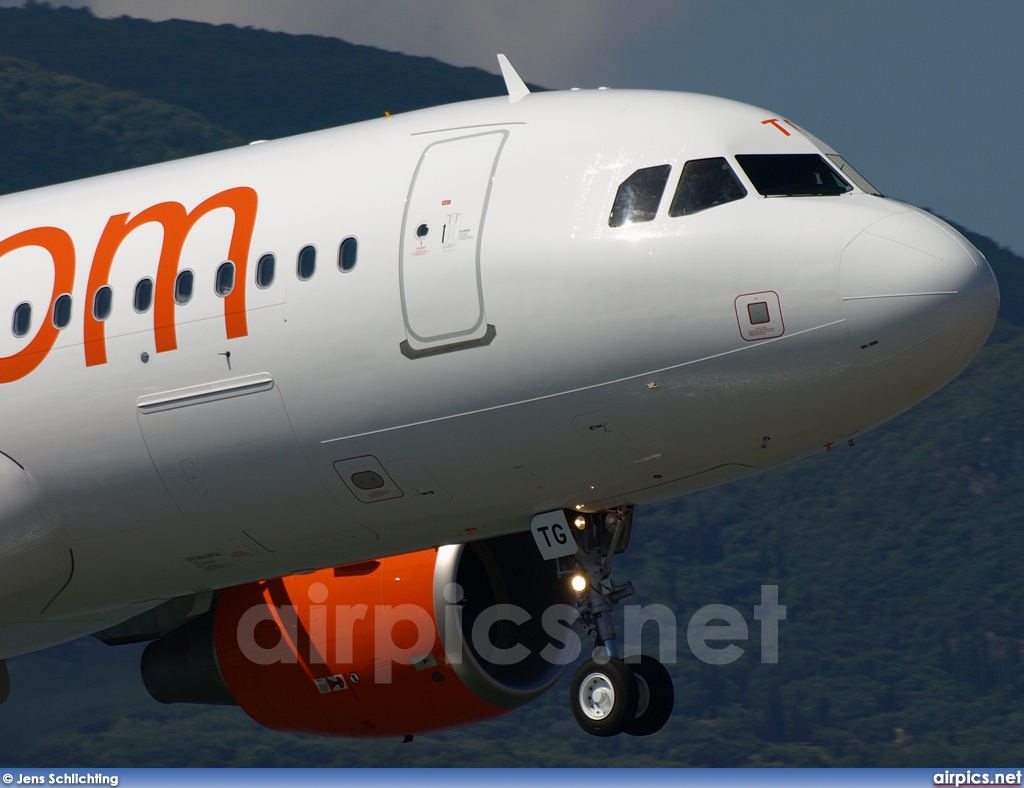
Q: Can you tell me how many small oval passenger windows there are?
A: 9